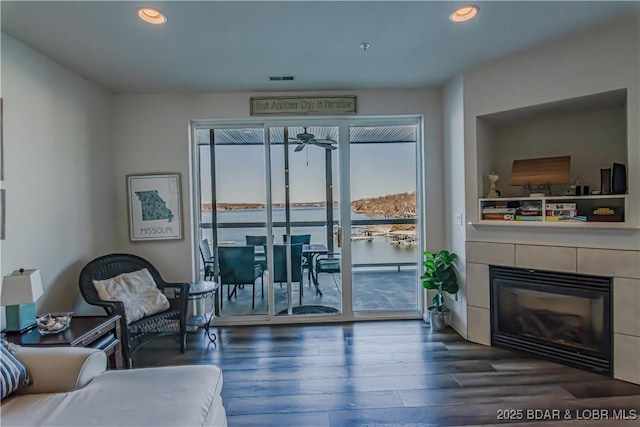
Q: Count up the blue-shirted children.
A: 0